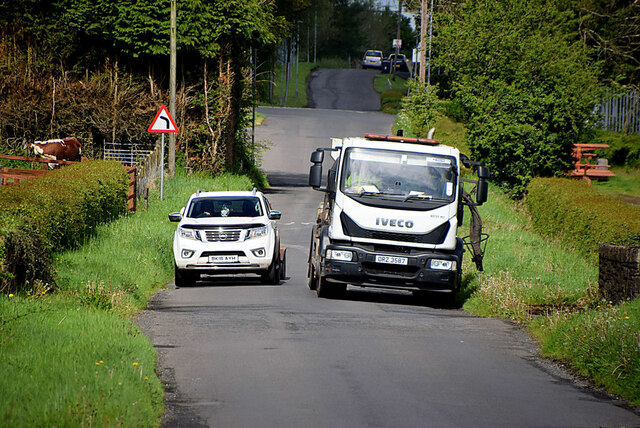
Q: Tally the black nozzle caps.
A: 1